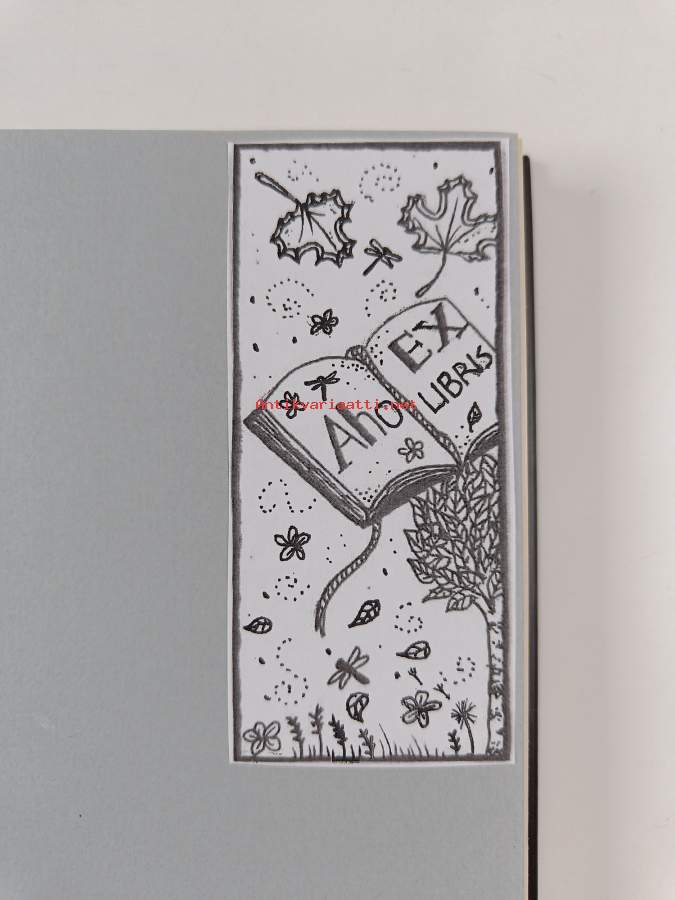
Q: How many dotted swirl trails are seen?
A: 9